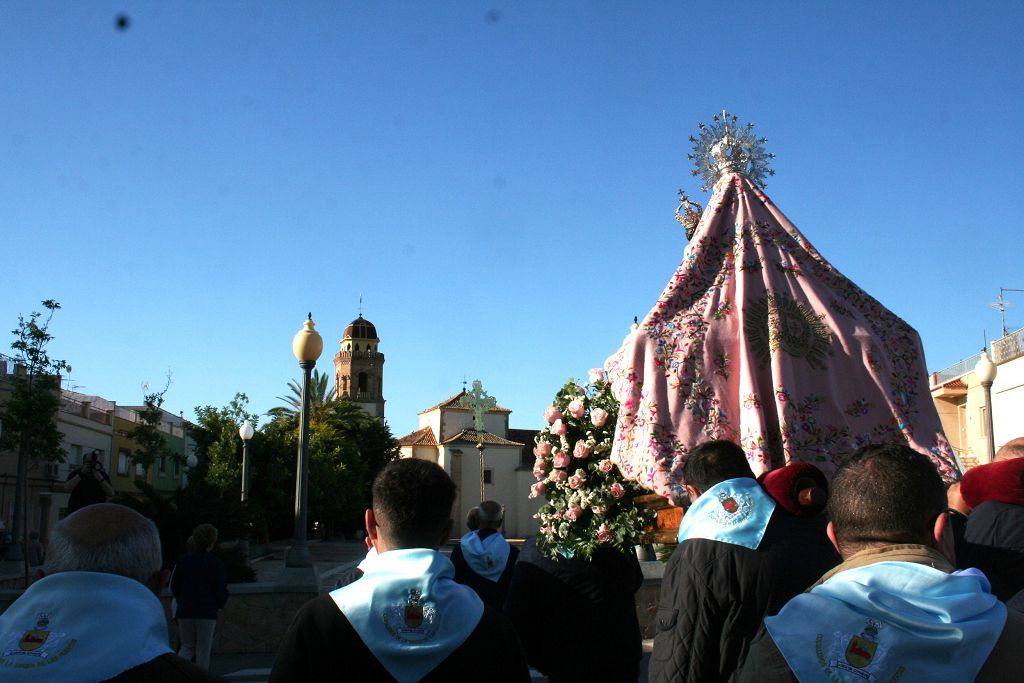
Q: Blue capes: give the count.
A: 5